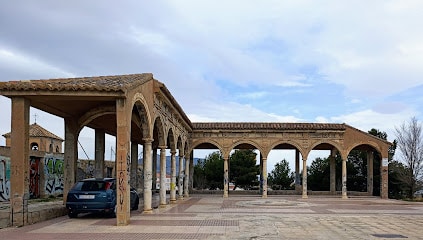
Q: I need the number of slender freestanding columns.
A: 9